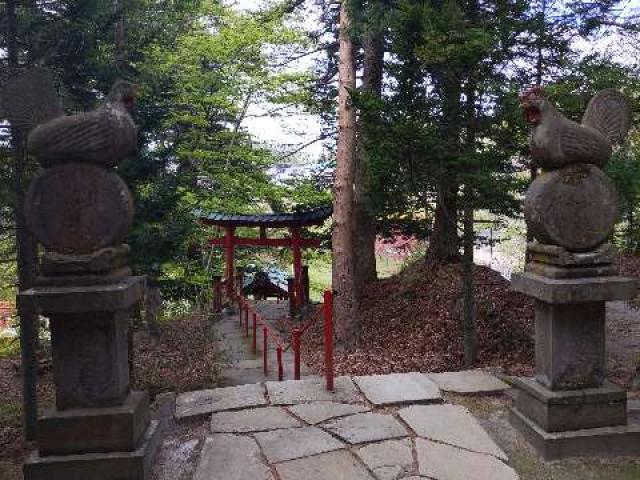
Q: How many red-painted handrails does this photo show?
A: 1